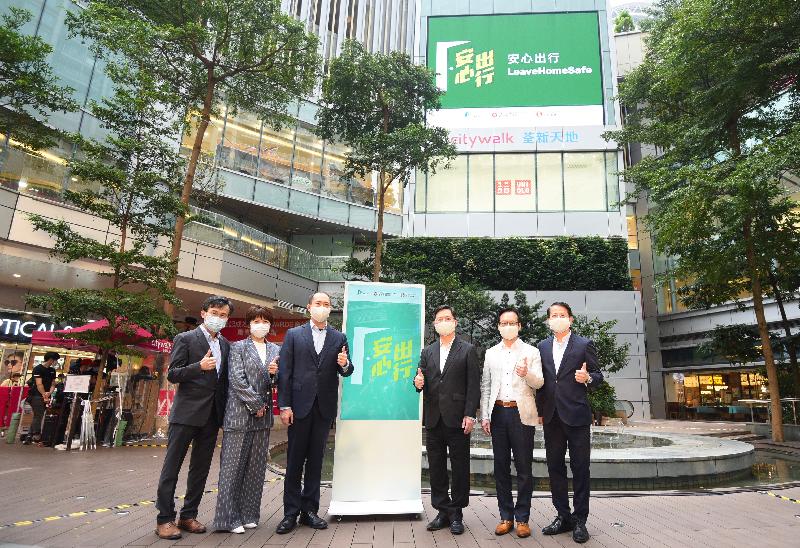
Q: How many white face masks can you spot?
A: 6